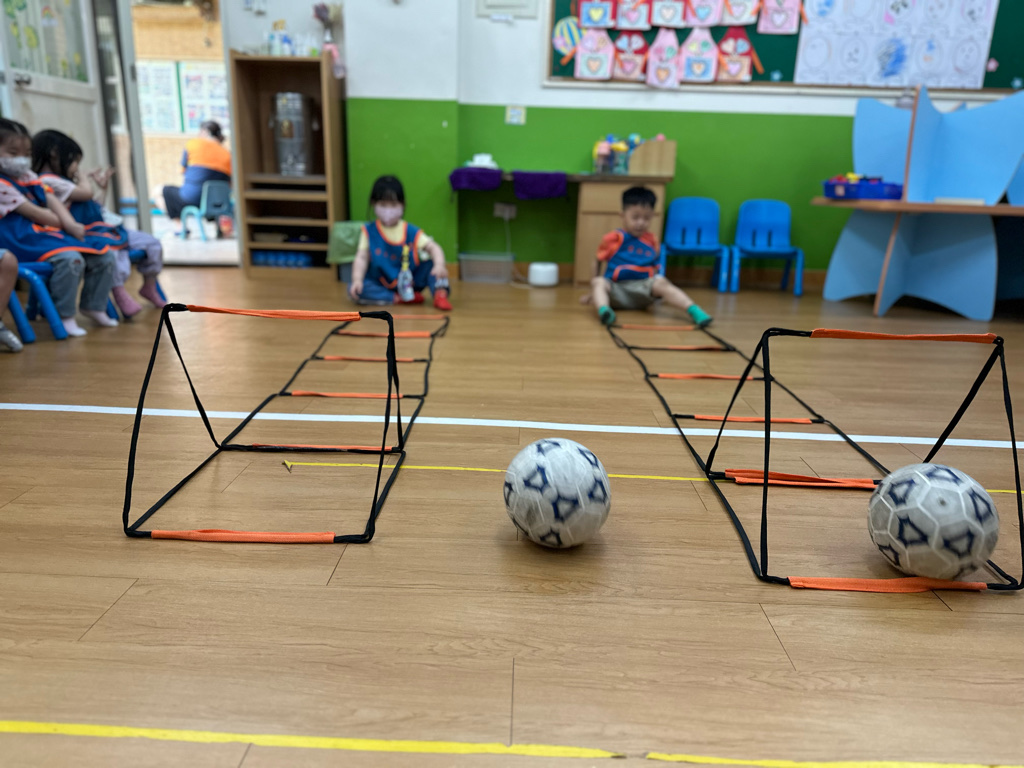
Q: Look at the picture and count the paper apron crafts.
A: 11